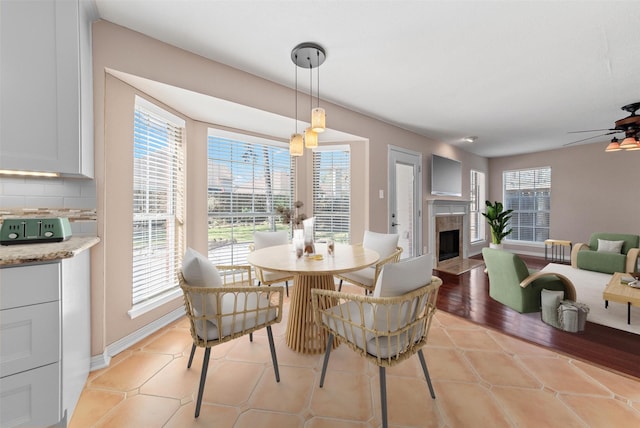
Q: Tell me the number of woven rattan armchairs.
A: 4